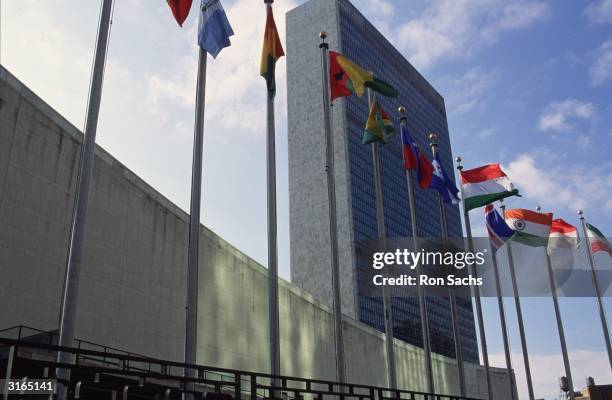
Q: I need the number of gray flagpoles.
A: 12